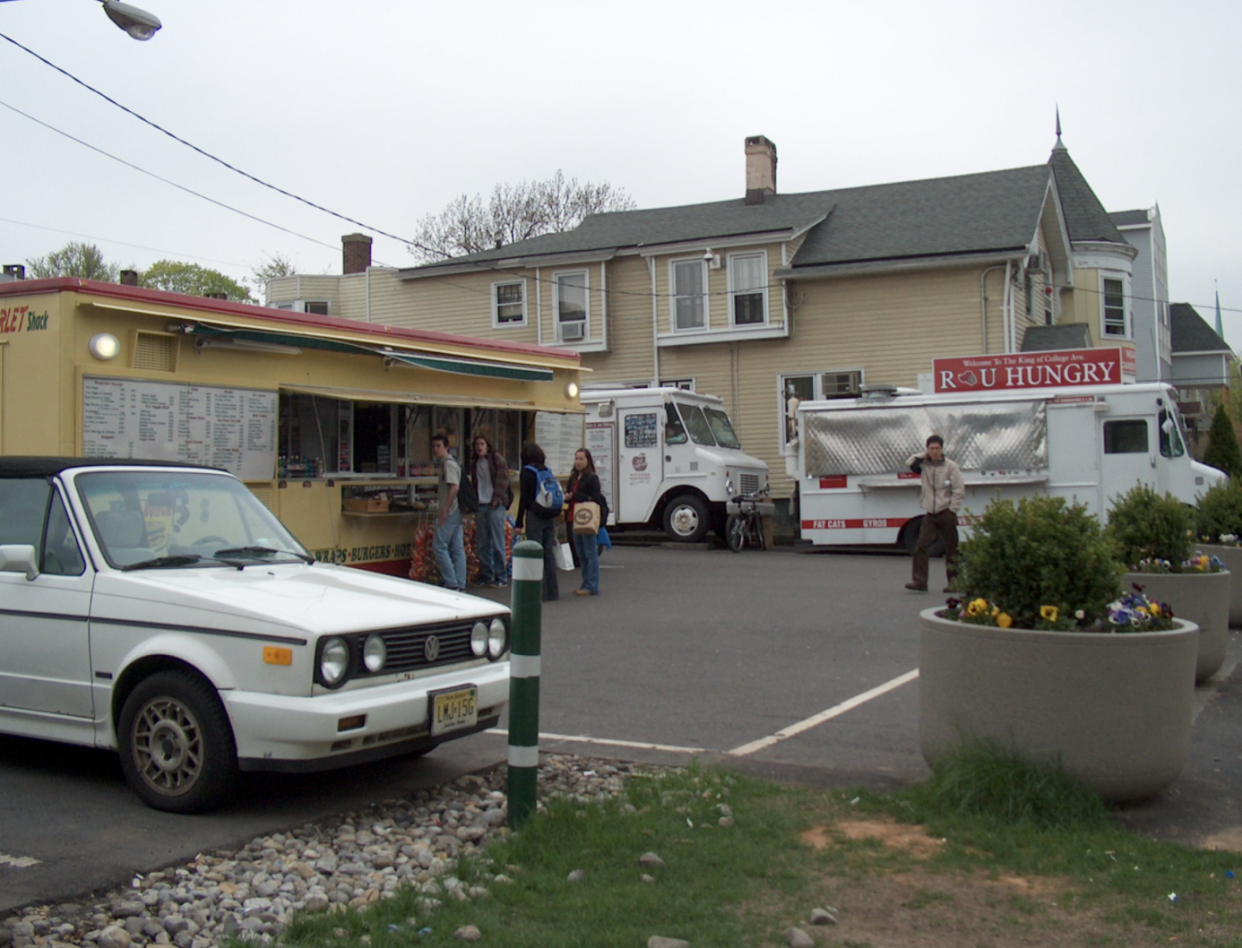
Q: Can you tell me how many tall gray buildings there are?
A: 1